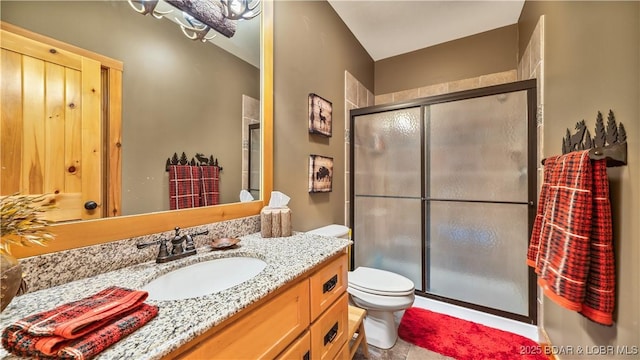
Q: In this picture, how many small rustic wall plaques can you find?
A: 2